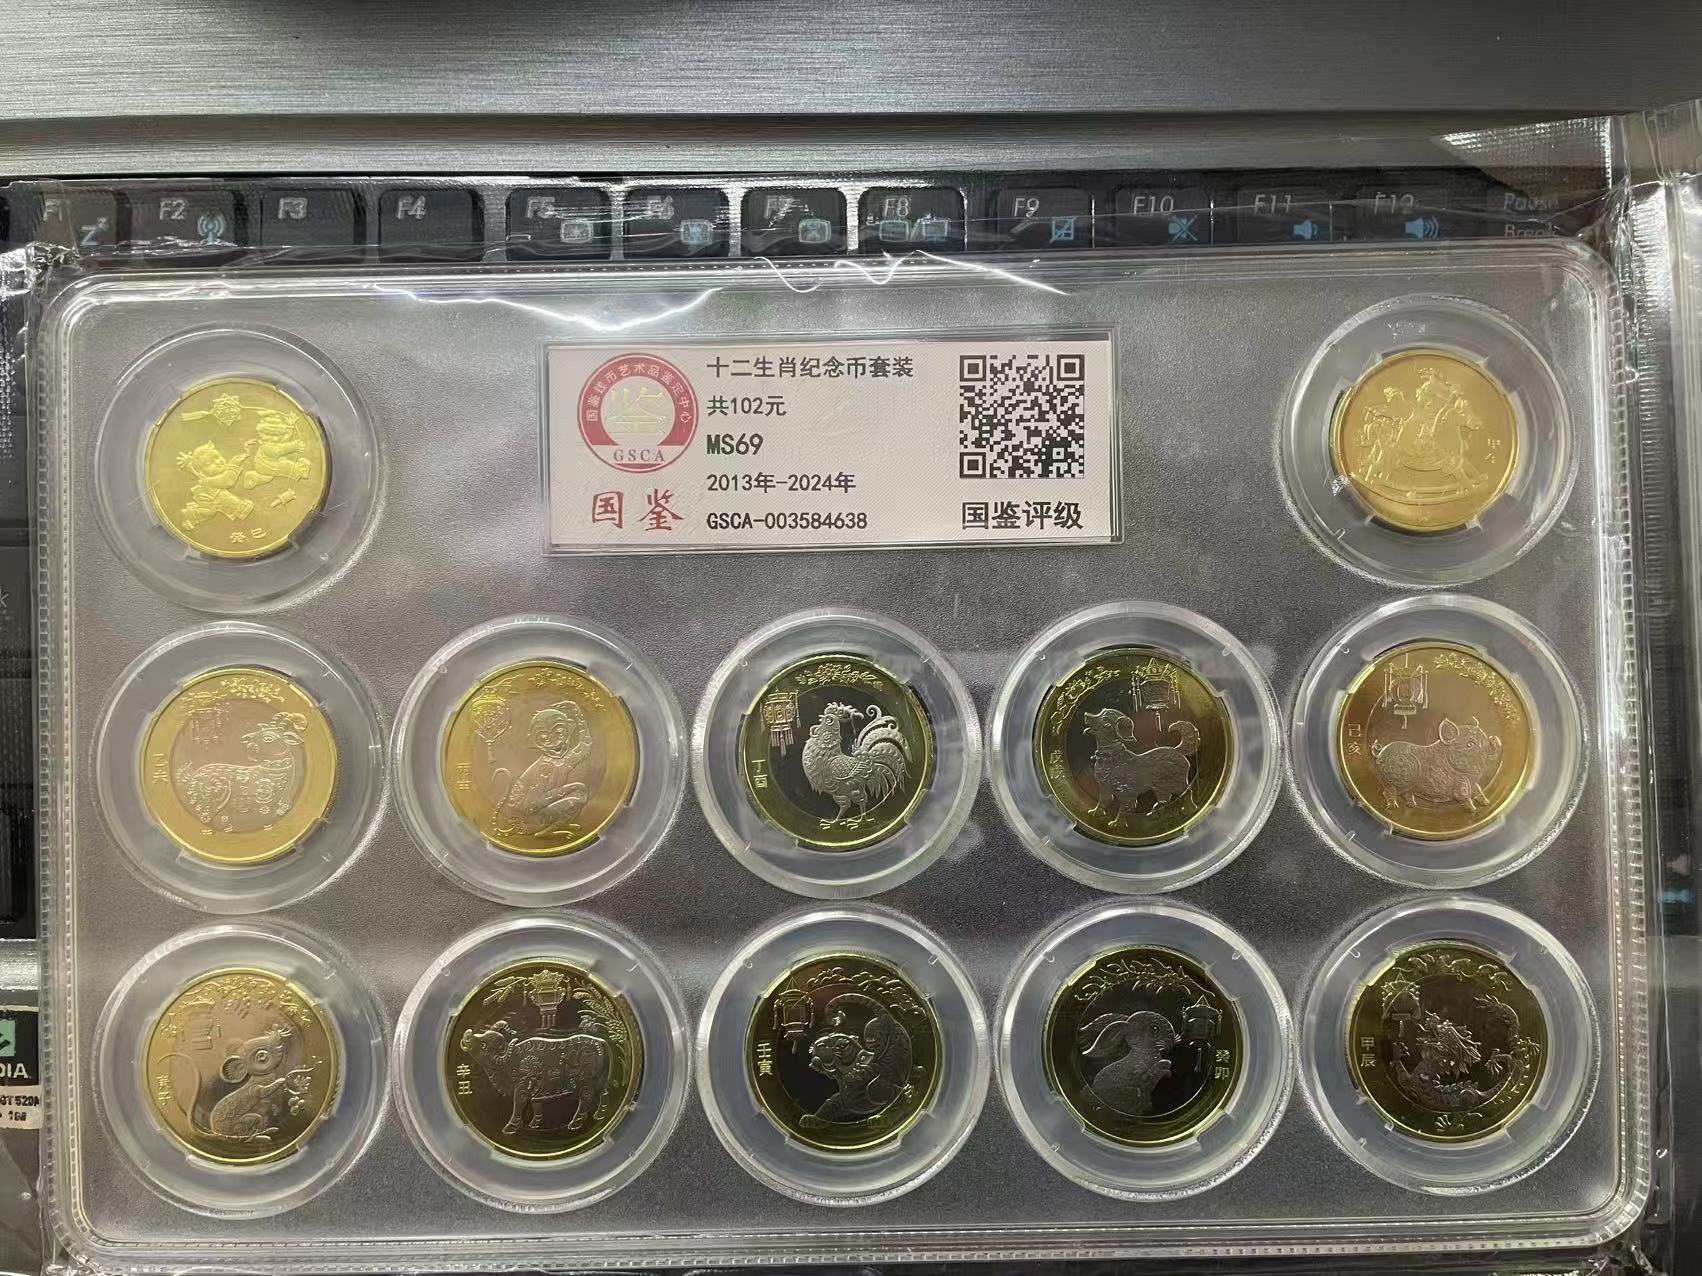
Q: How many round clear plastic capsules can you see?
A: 12